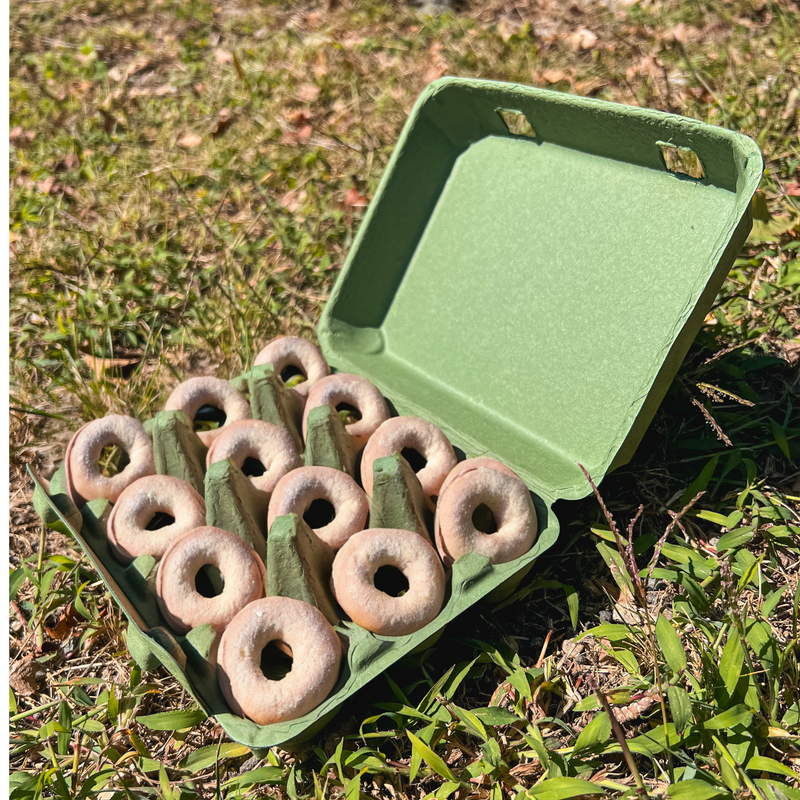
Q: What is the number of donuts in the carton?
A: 12